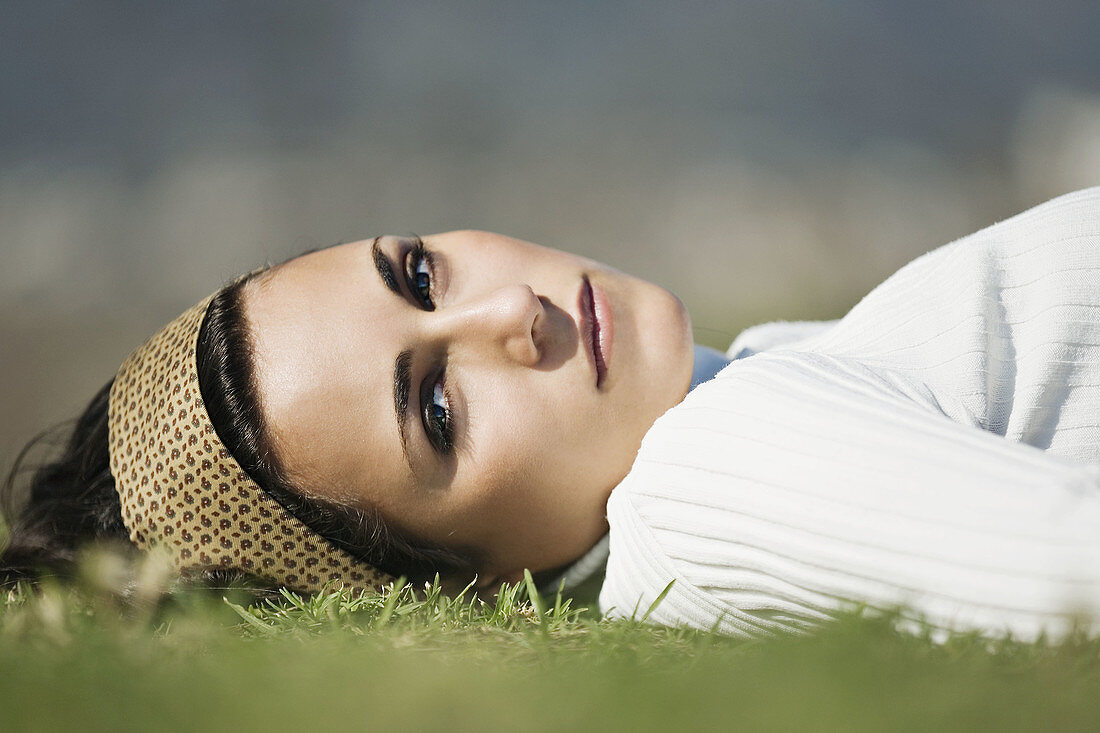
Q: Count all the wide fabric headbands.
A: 1